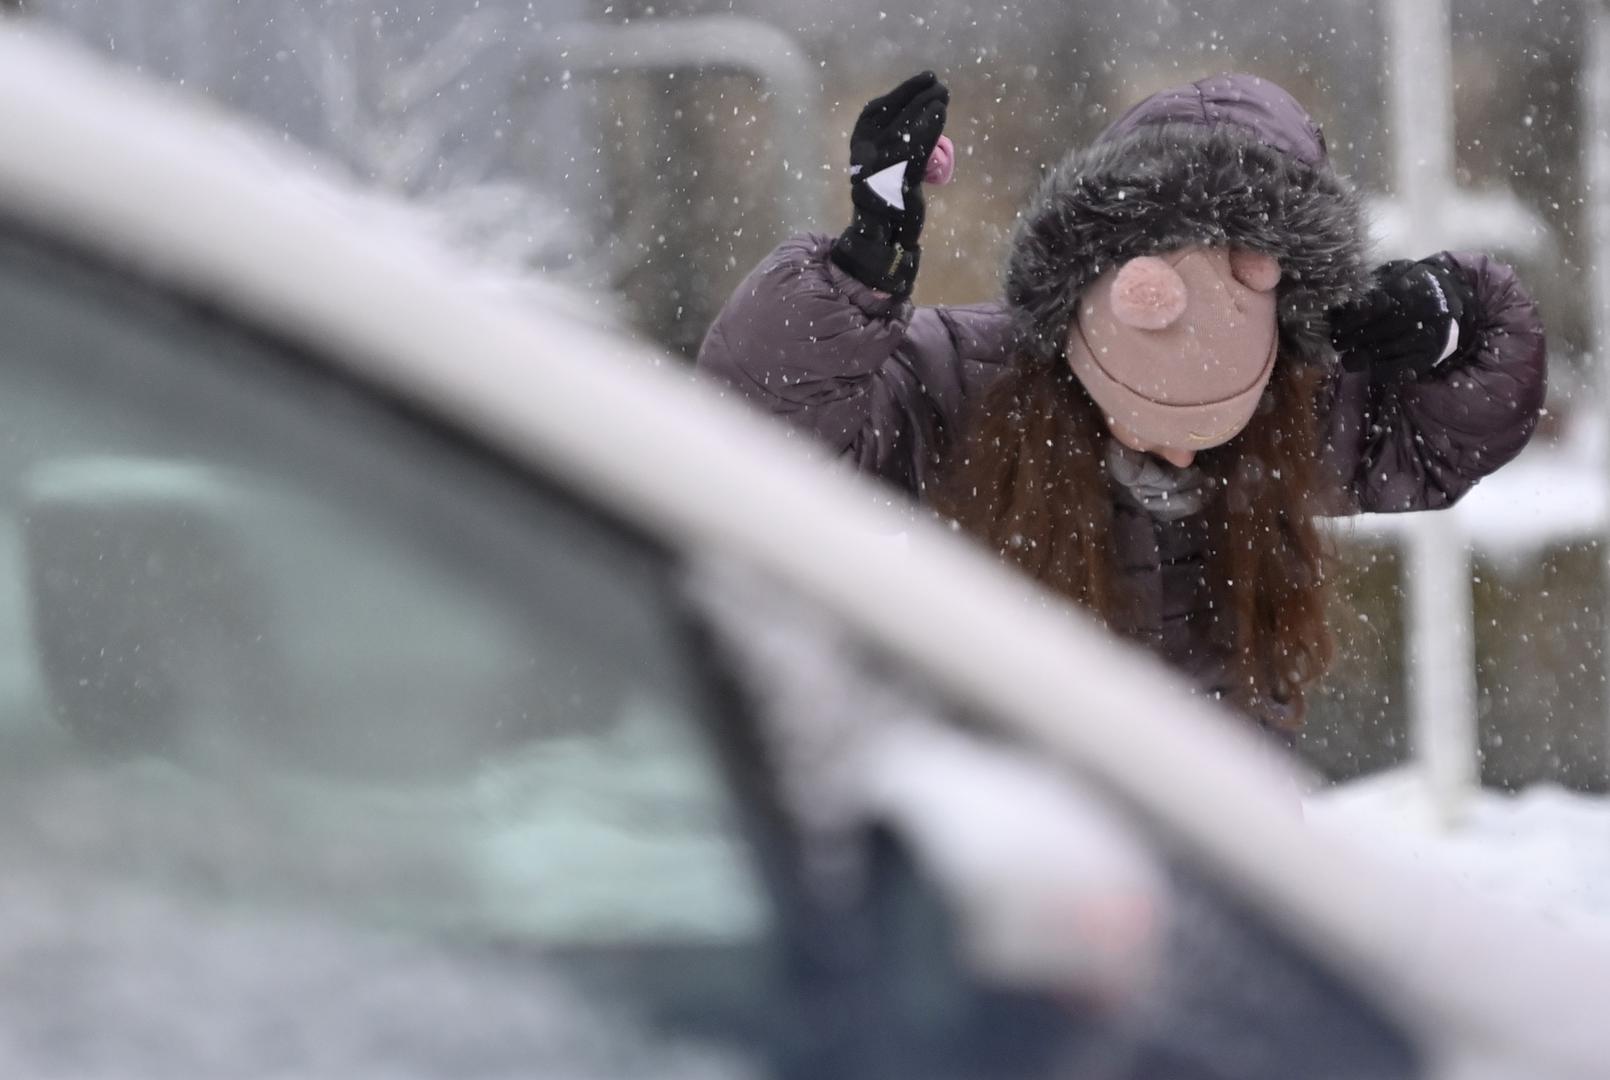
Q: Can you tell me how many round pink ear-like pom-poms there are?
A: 2